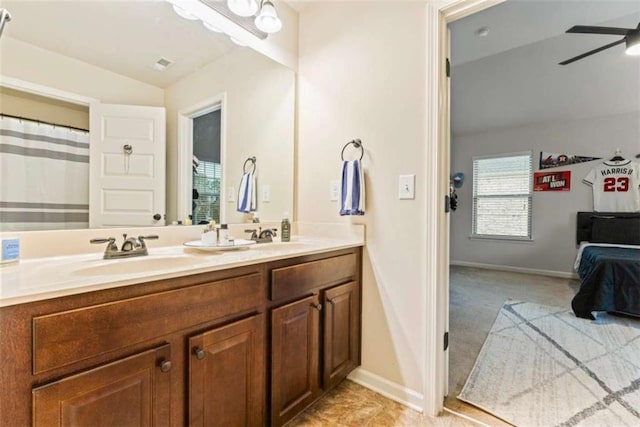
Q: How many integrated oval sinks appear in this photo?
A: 2